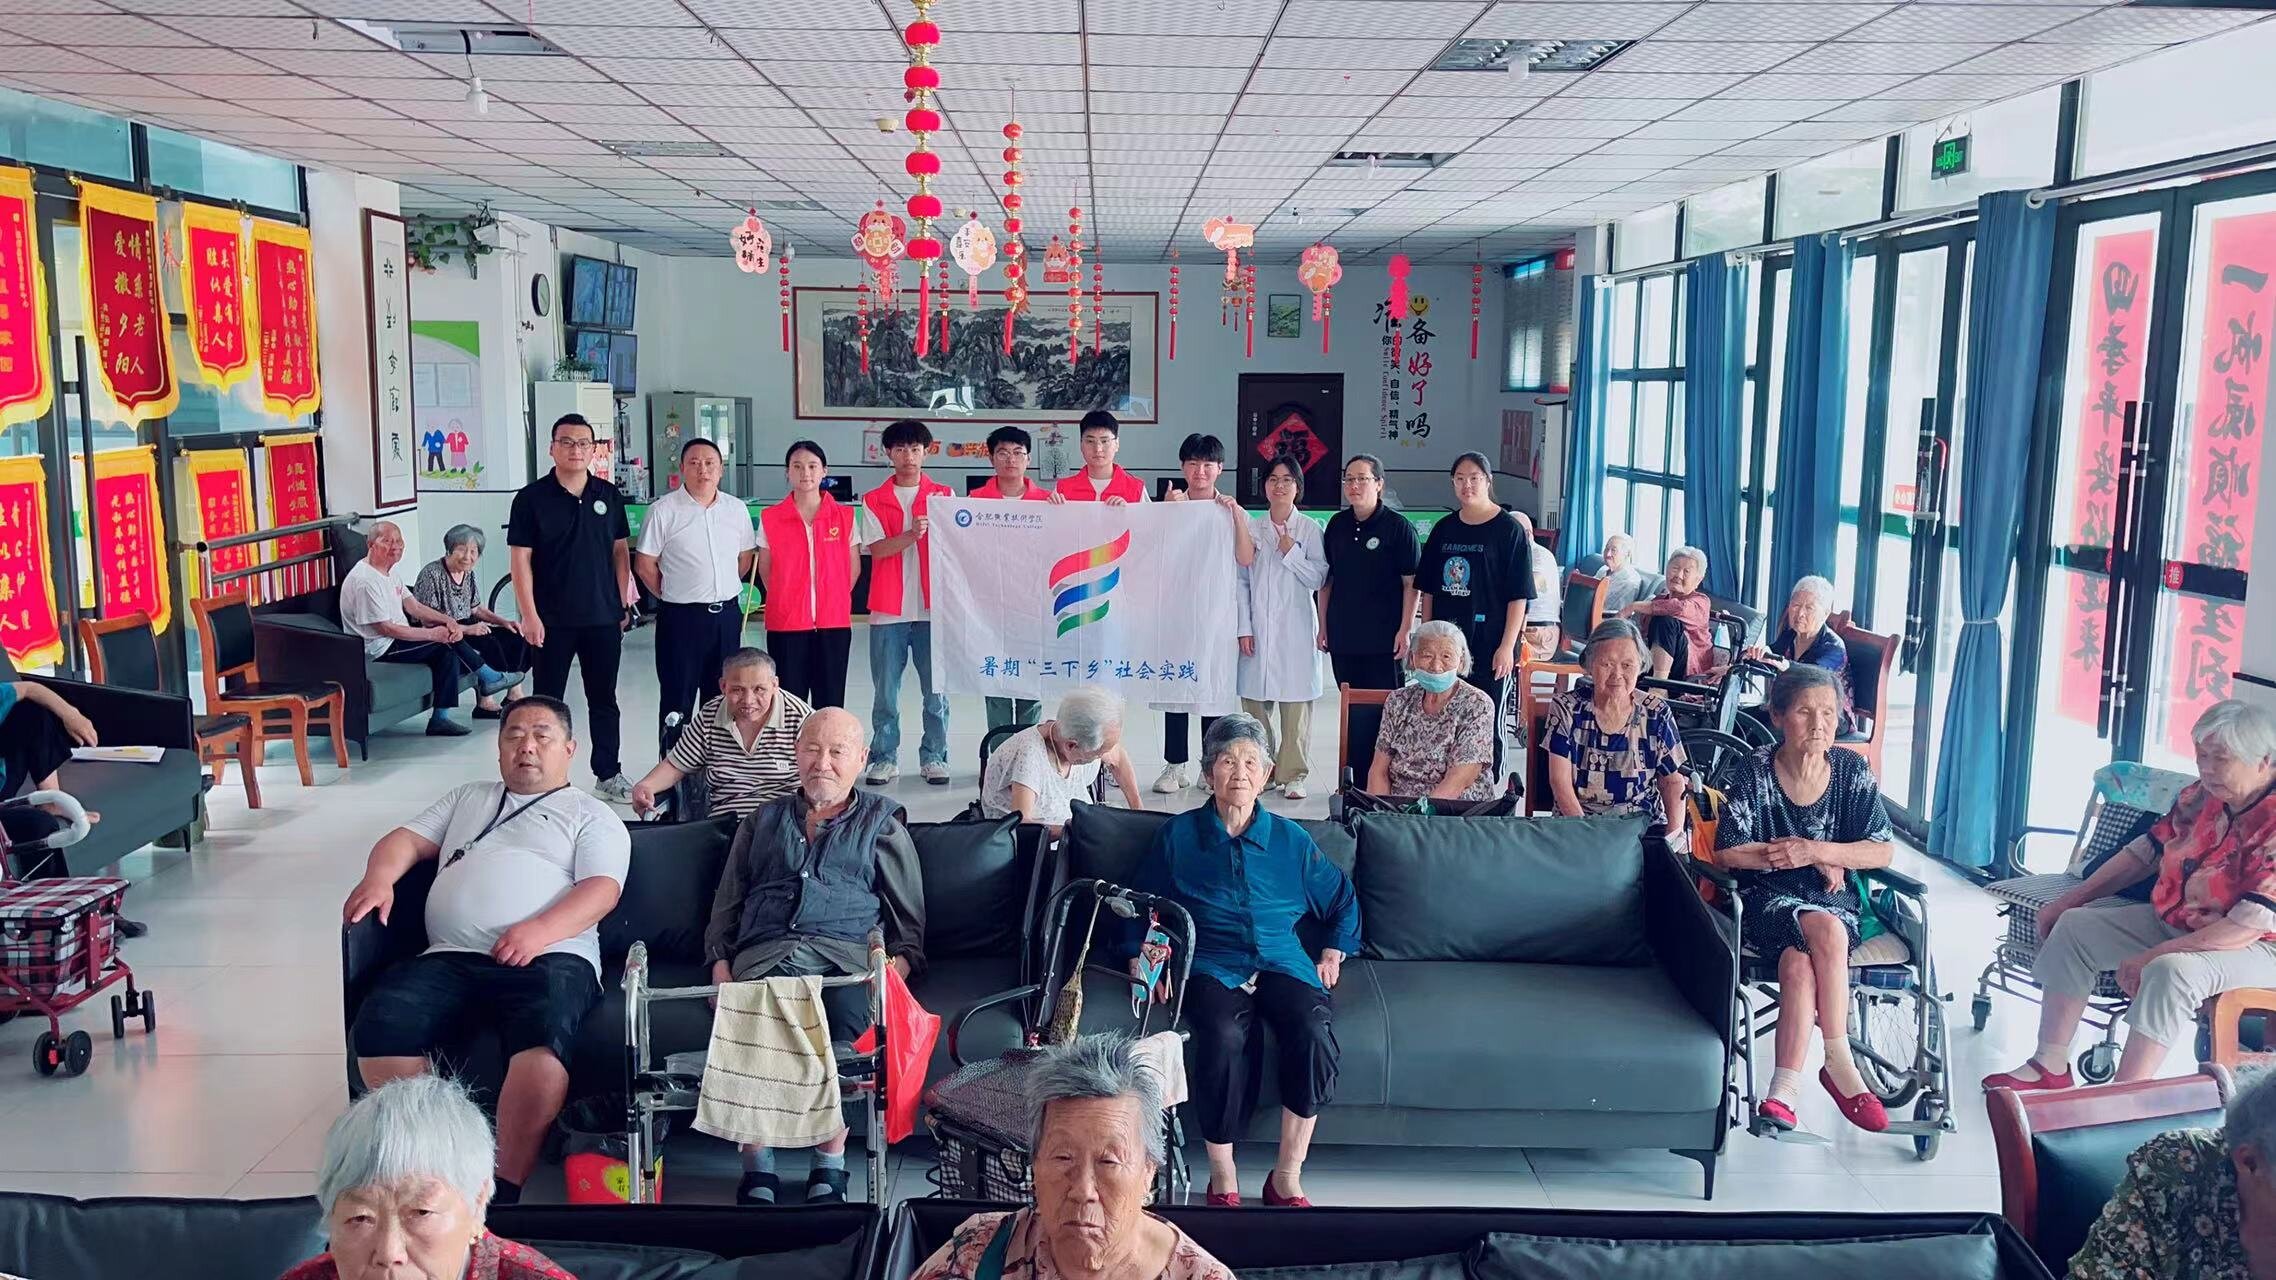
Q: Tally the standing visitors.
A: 10